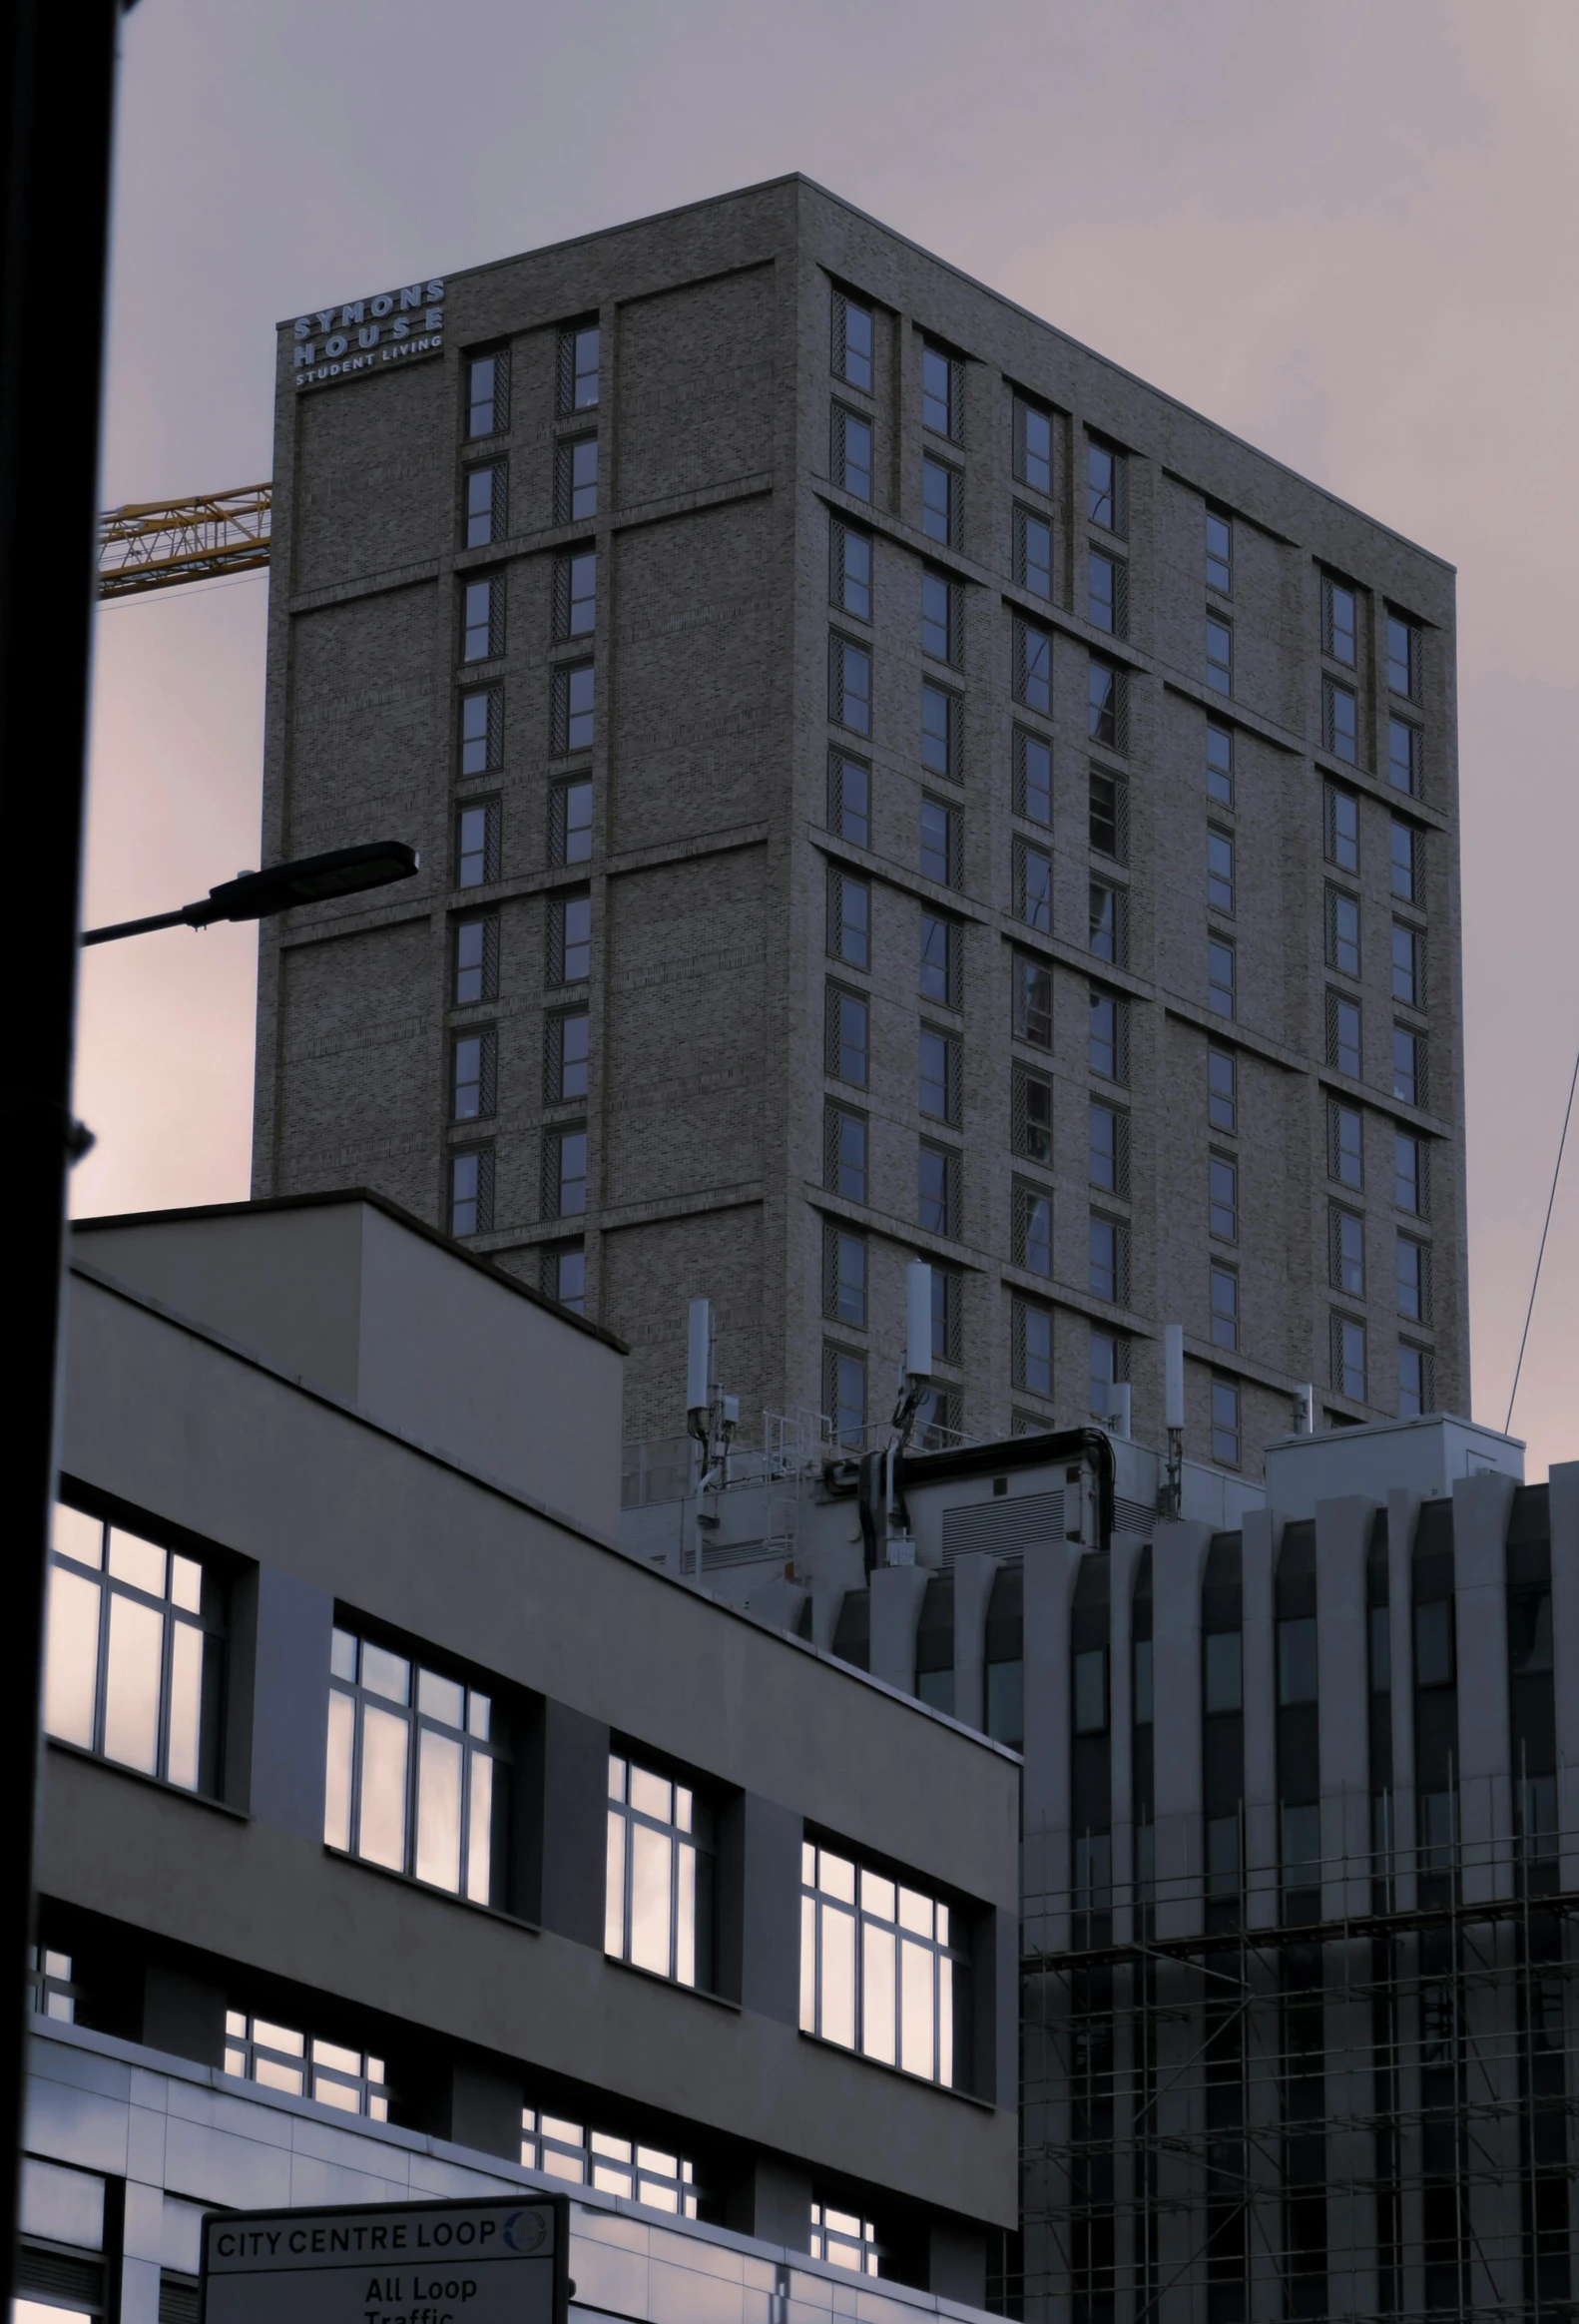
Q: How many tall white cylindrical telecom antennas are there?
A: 3